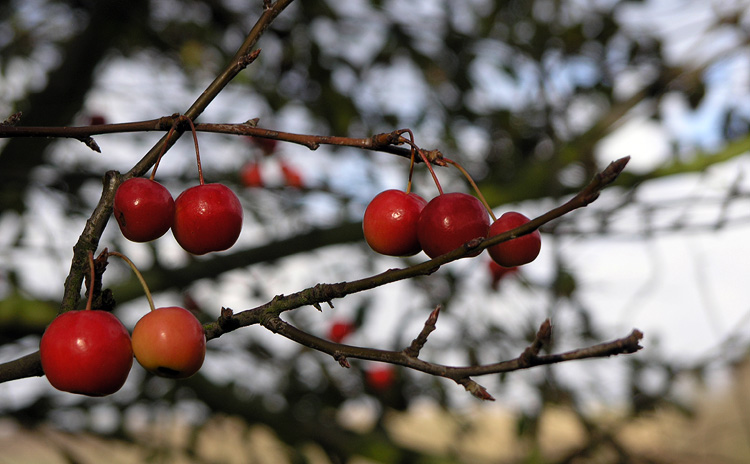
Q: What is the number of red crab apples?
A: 7